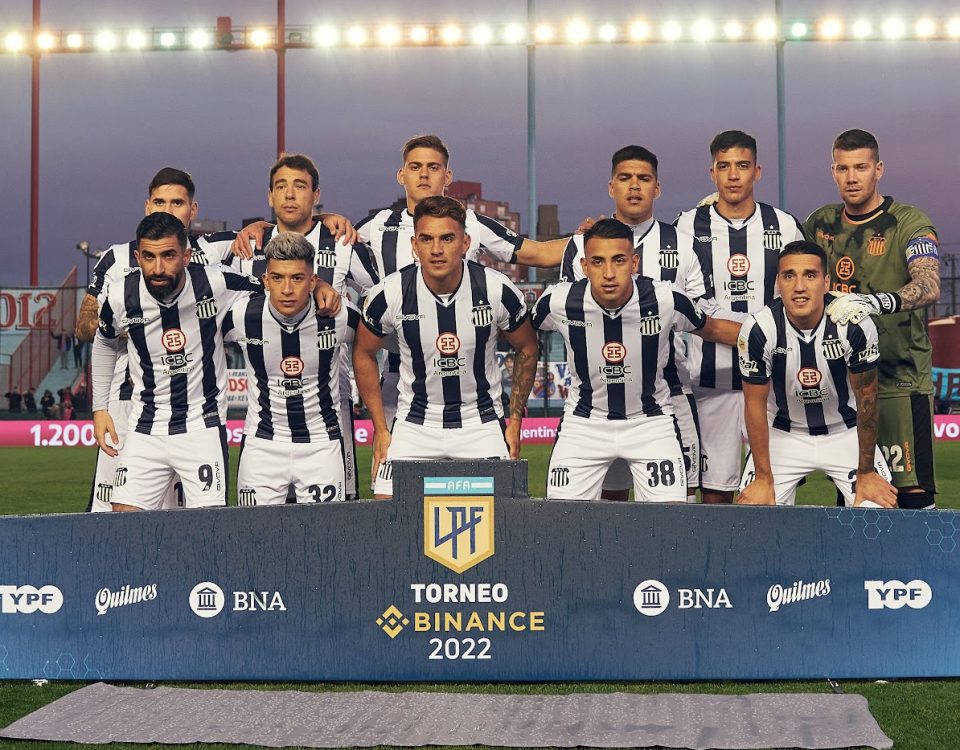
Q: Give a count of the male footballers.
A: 11